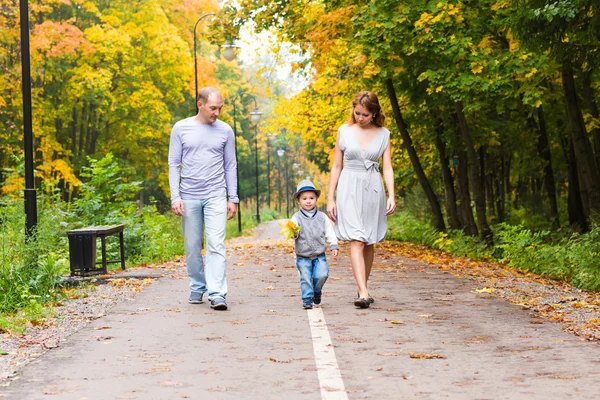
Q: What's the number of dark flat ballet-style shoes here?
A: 2